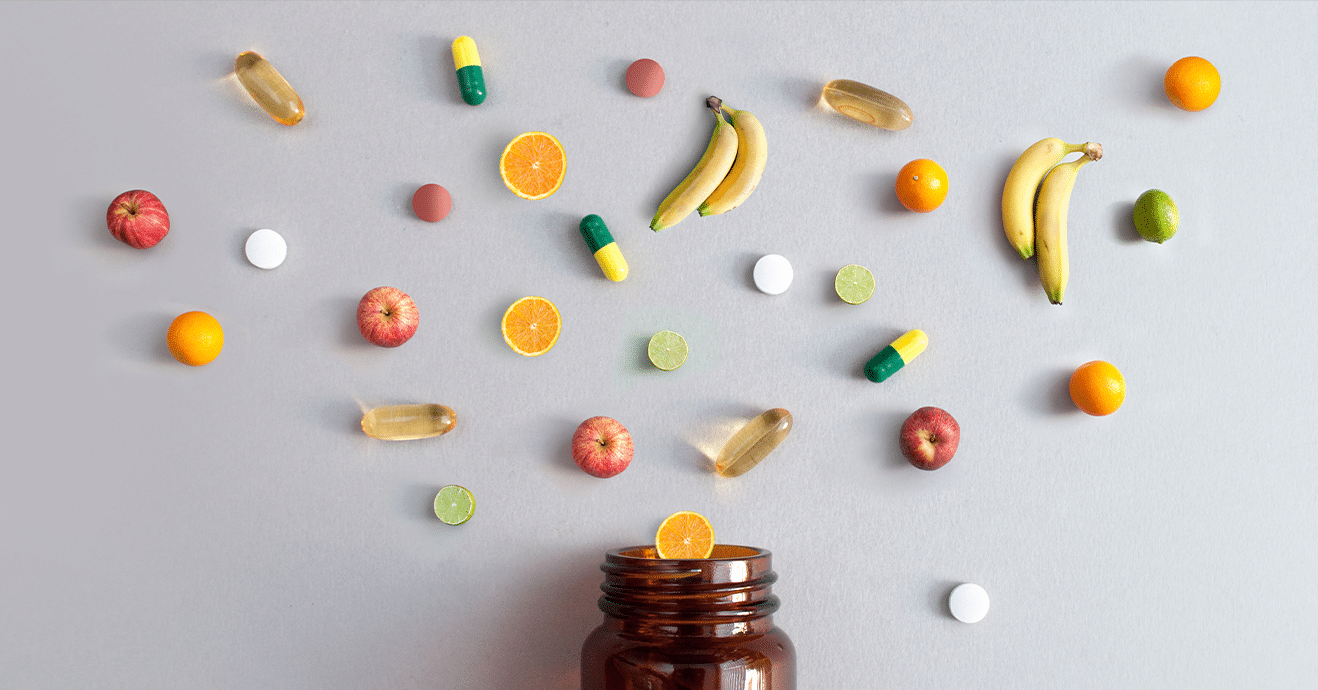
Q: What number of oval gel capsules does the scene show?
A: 4